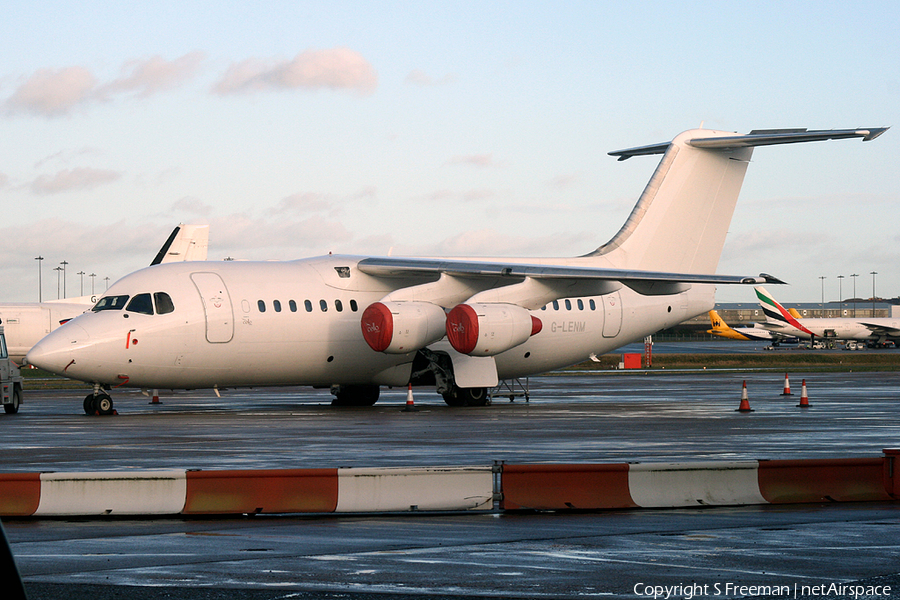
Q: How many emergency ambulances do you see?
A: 0